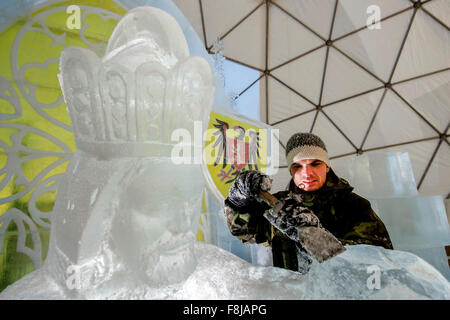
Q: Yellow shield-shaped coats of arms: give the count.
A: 1